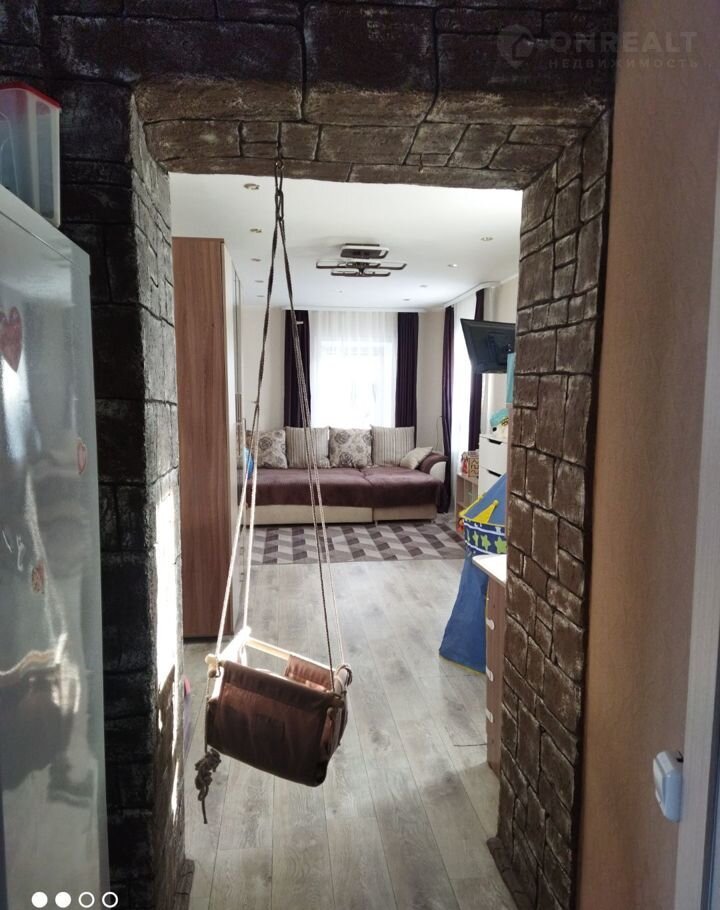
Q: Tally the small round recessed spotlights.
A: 9